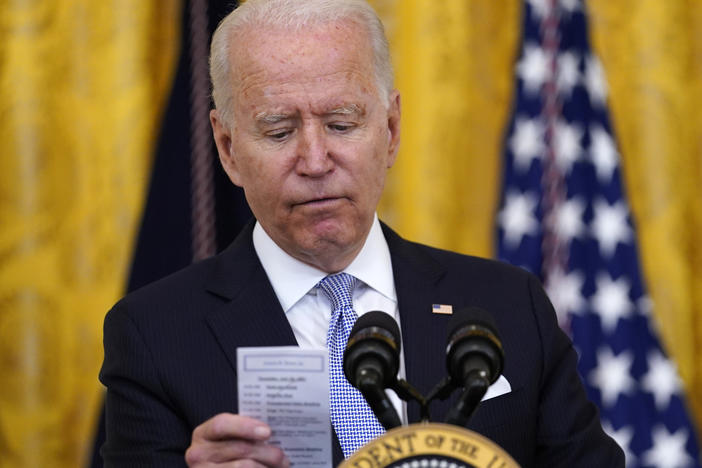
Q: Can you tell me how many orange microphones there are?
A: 0